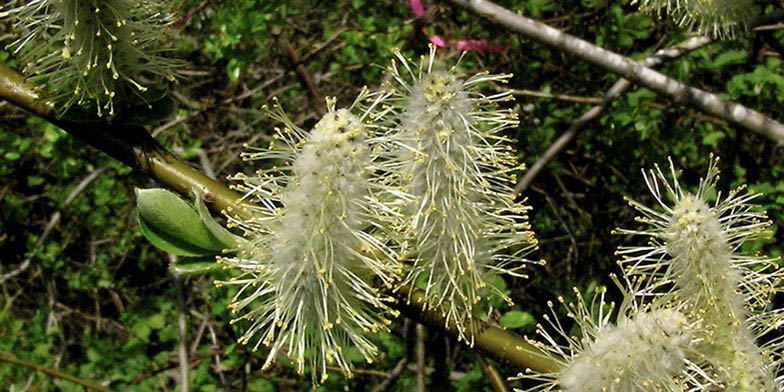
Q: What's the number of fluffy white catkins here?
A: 6